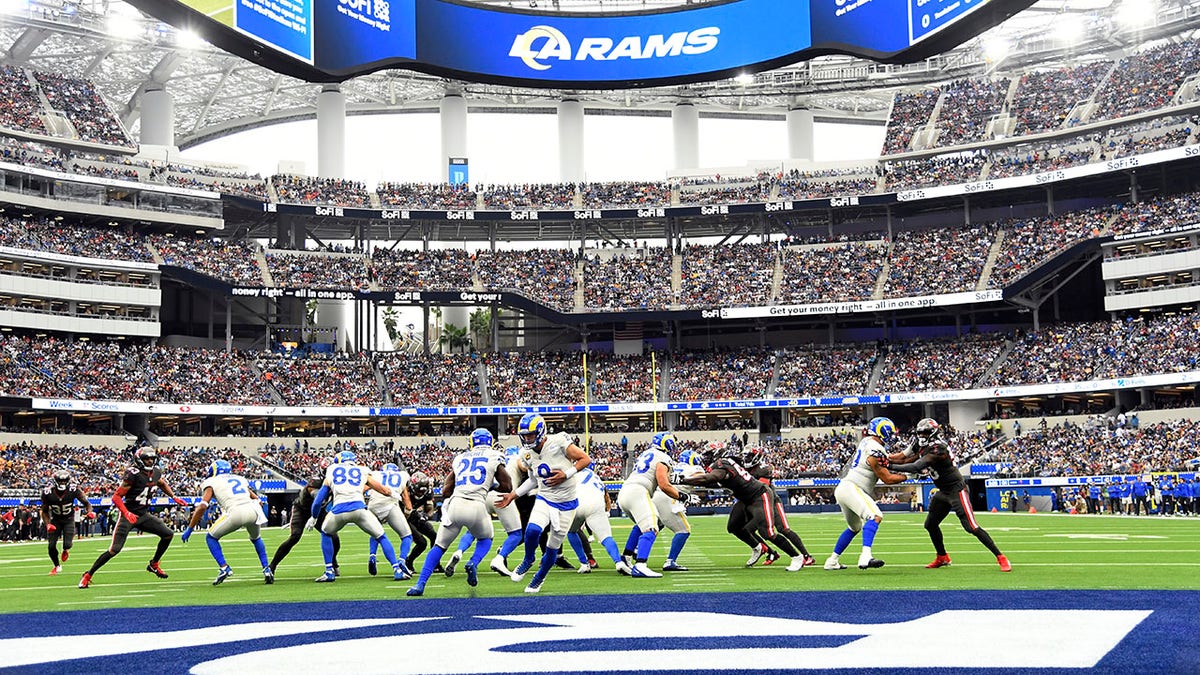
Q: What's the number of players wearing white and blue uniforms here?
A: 10